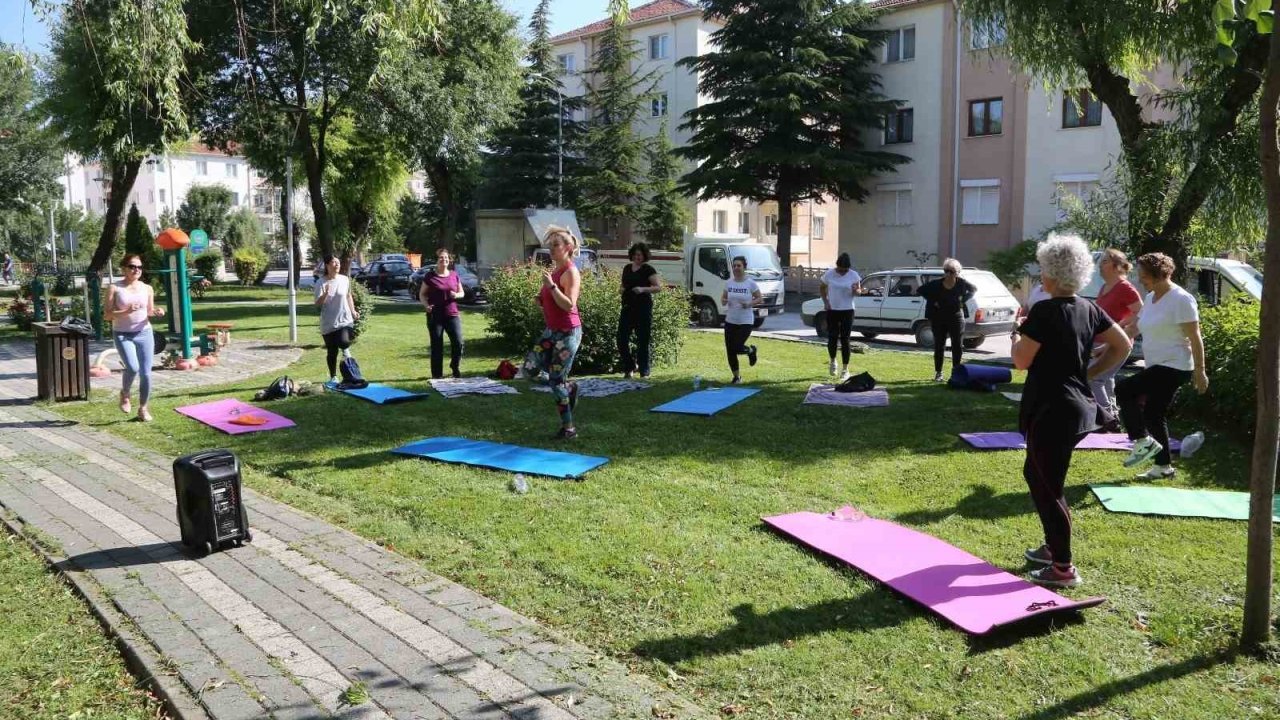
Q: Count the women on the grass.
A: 11